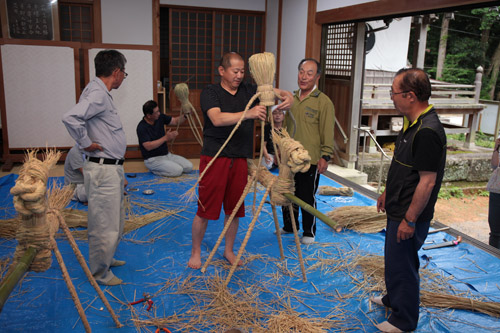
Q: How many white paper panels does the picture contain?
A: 2